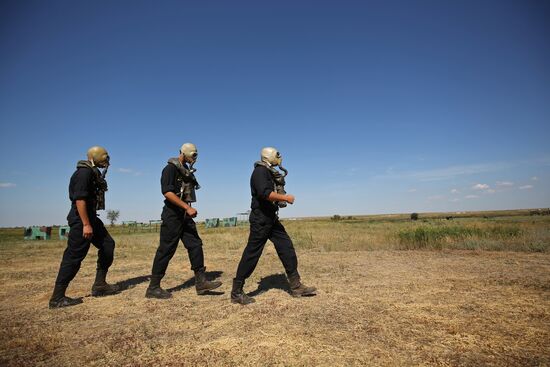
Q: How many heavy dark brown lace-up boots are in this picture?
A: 6